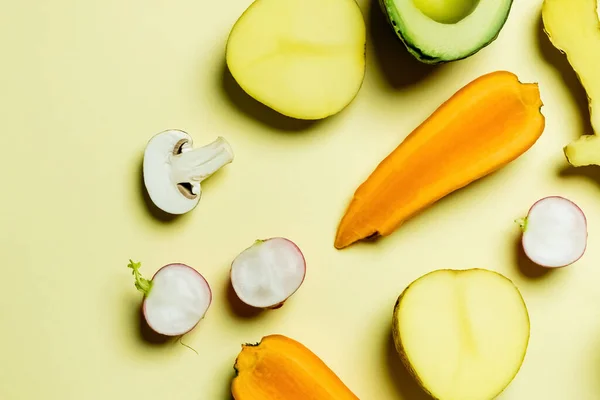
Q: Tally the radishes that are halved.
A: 3